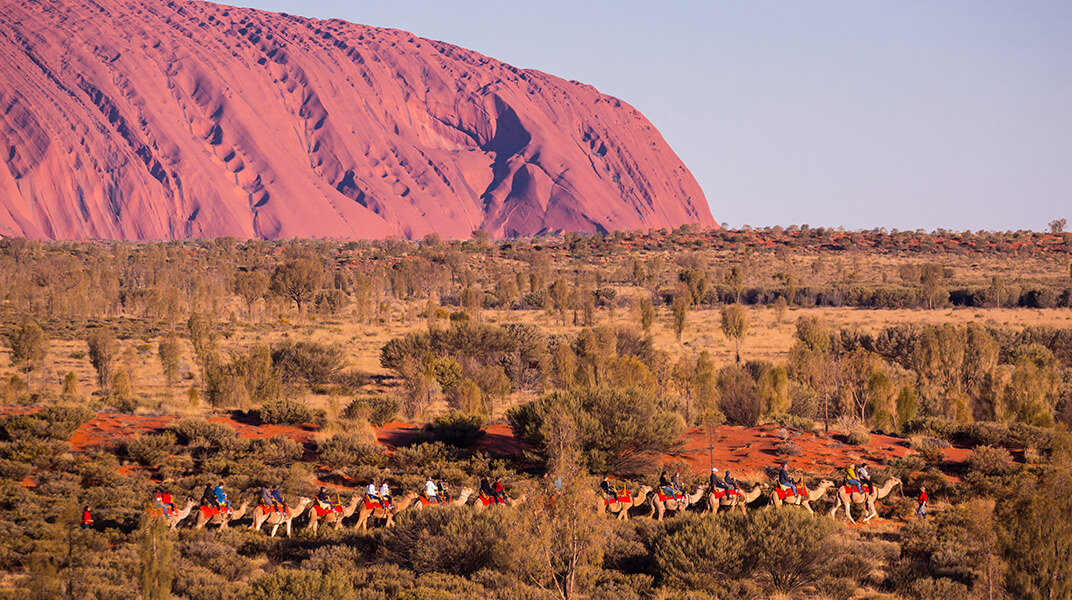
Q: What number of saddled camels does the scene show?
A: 12